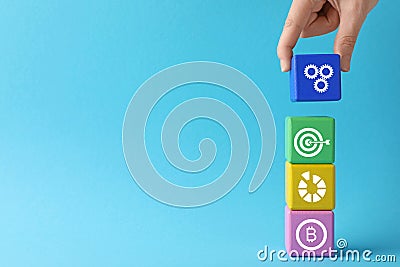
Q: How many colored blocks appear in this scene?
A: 4